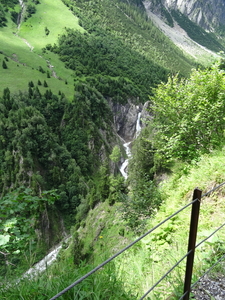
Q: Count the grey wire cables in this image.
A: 3